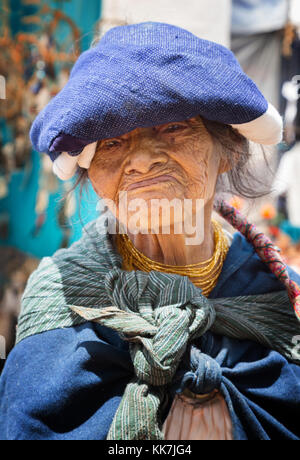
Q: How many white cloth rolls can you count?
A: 3